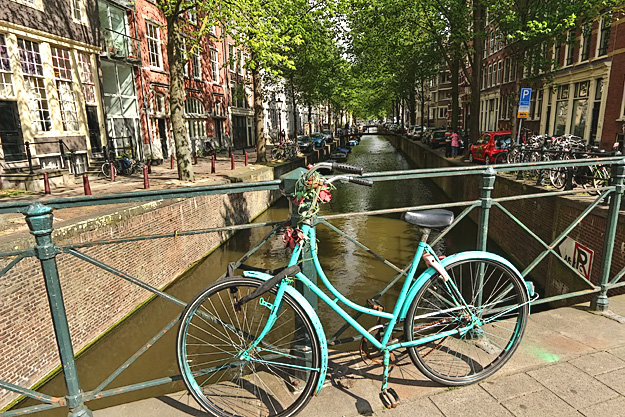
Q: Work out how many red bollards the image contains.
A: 11